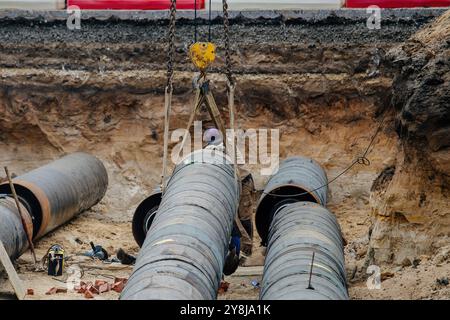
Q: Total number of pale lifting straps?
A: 4